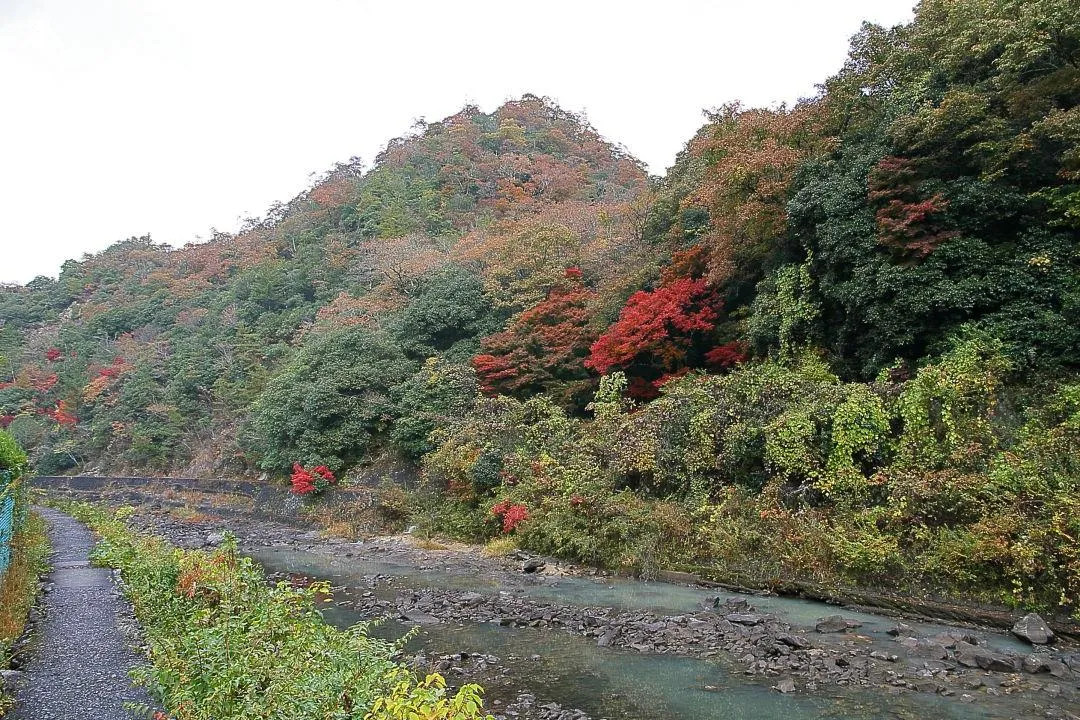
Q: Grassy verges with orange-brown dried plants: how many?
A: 1